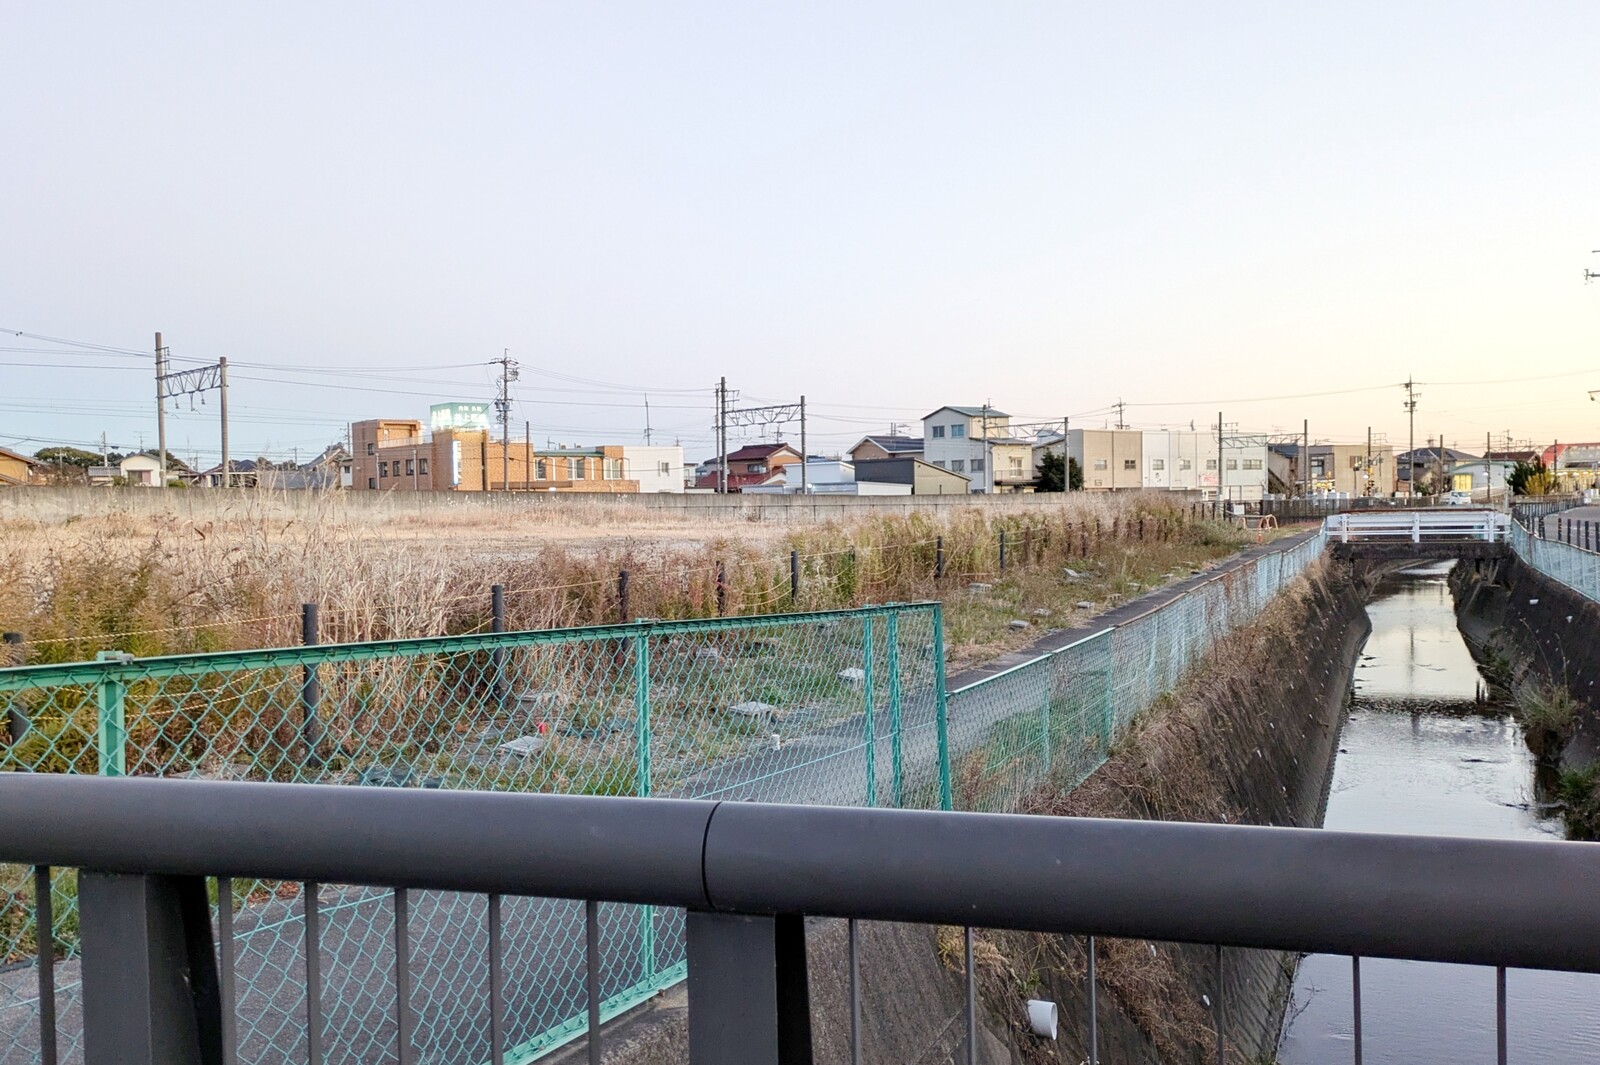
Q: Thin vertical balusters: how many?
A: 12